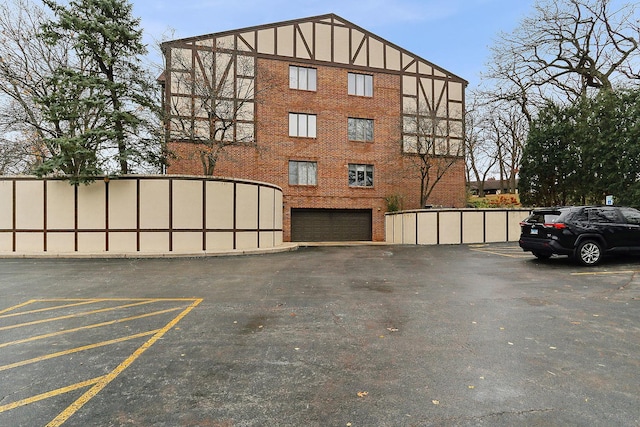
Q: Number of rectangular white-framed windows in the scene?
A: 6